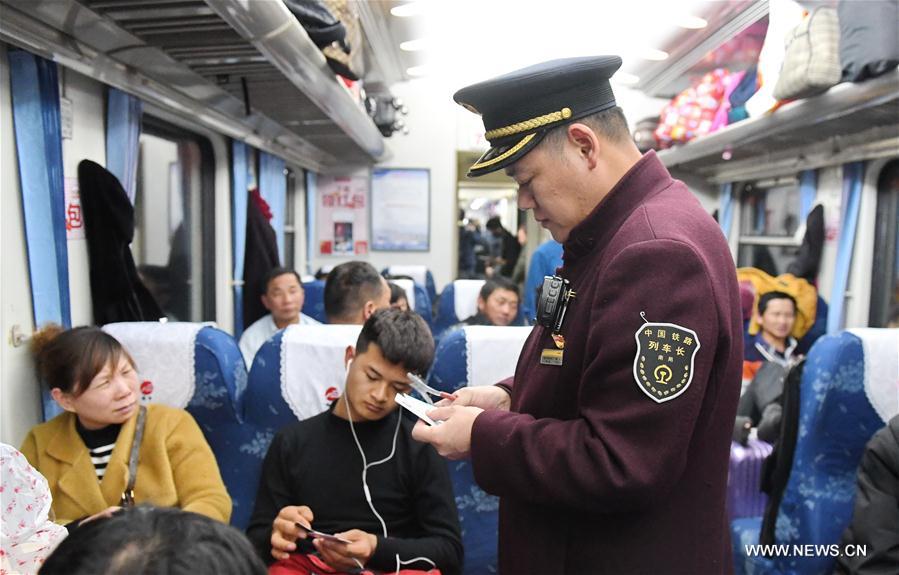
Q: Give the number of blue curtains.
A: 8